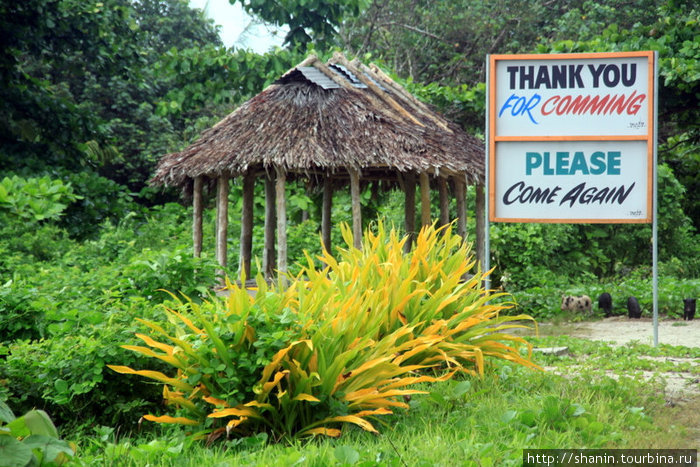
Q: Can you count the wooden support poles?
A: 12